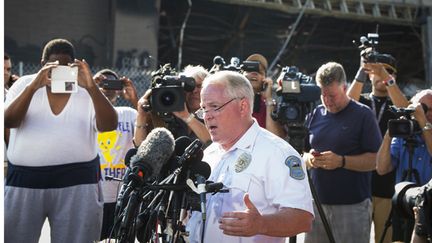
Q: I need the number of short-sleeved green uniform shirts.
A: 0